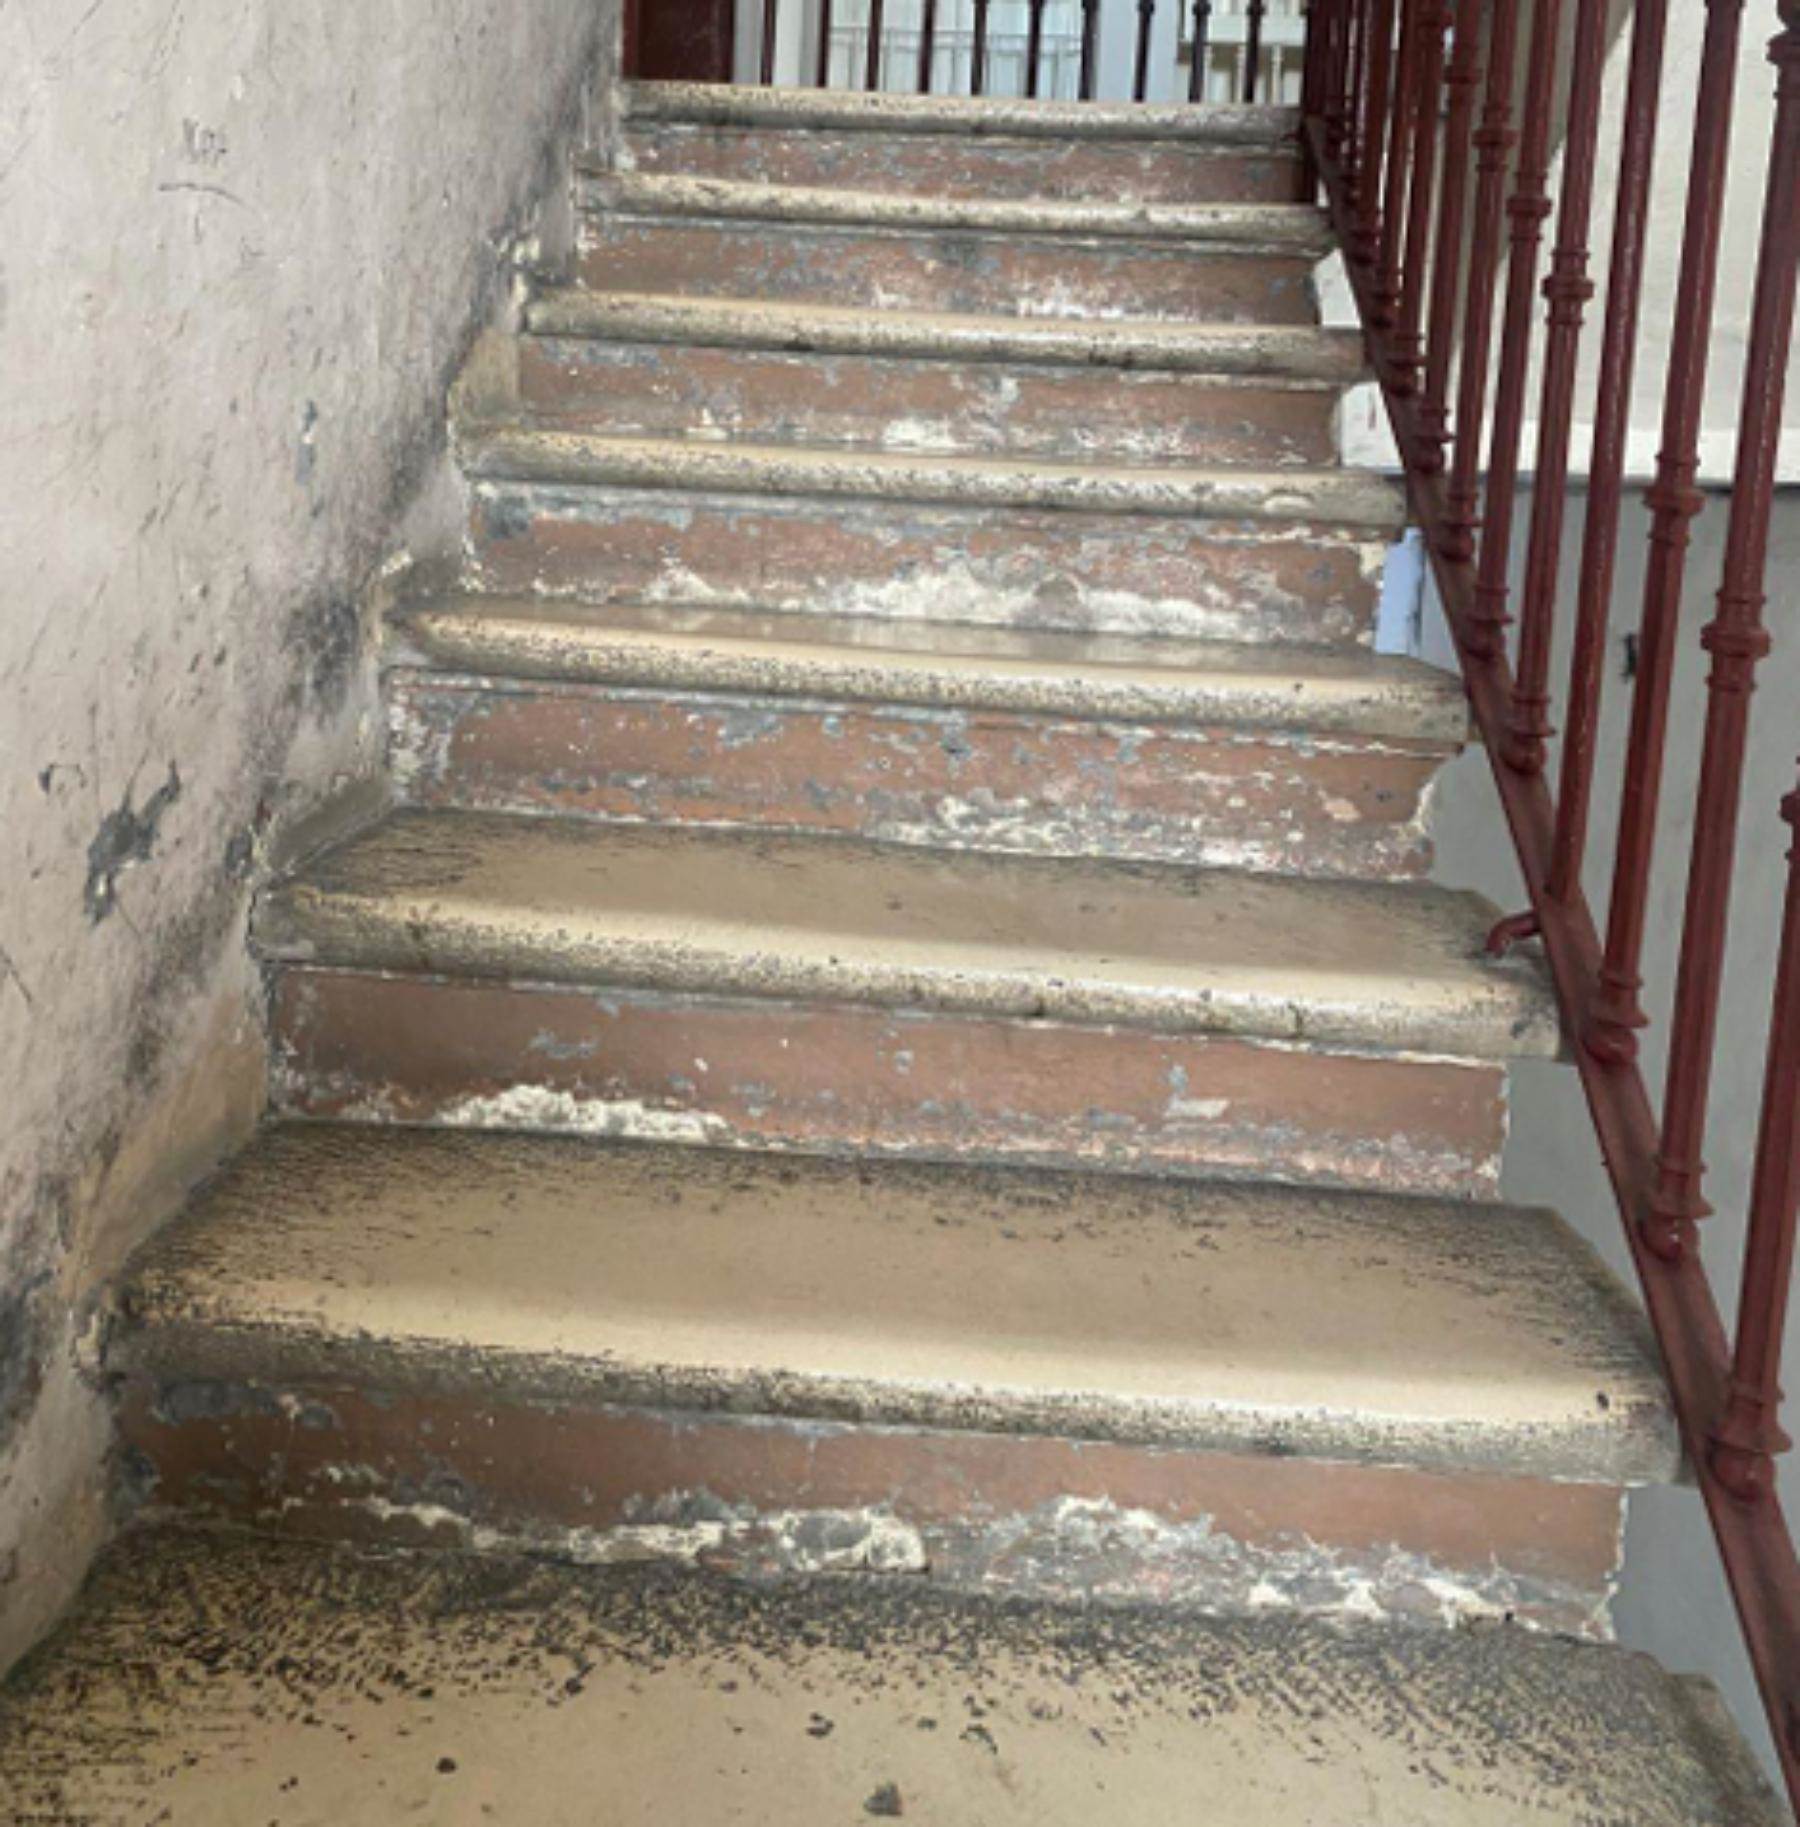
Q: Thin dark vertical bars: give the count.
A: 10